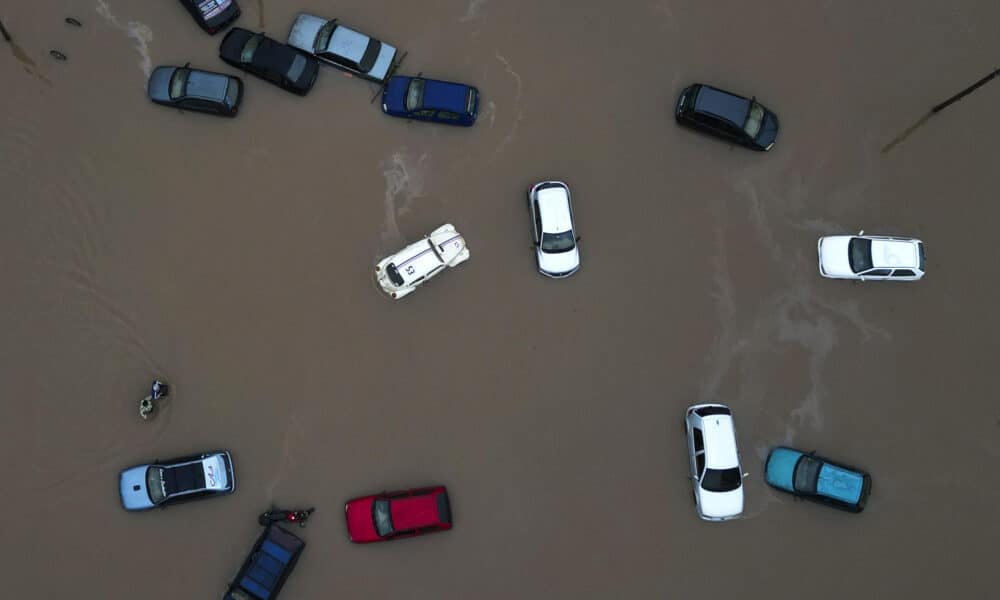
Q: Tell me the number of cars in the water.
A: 14